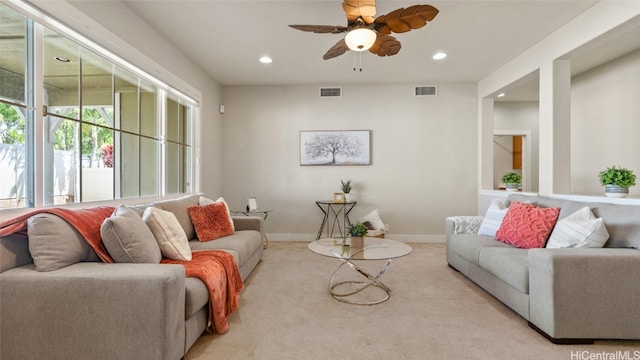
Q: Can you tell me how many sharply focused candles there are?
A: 0